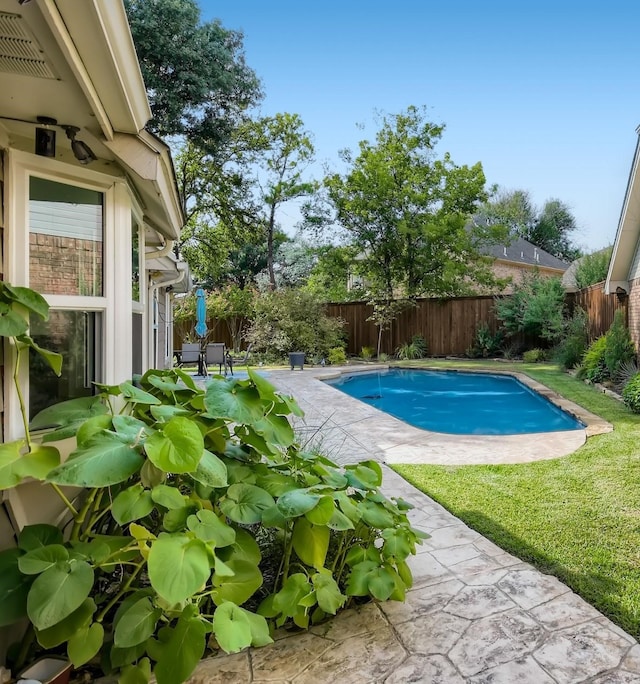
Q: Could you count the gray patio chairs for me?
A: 3